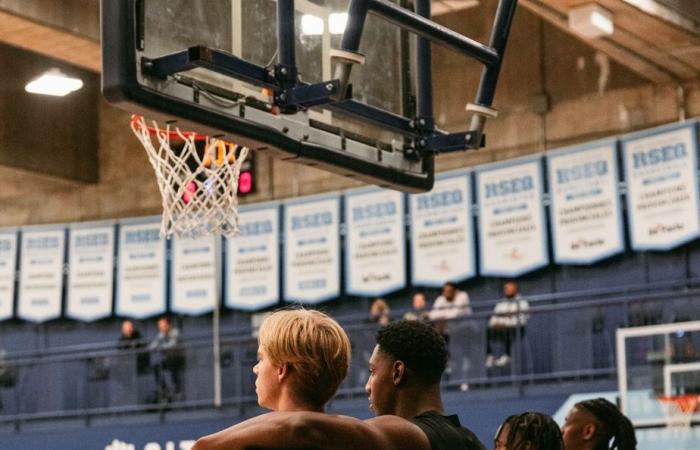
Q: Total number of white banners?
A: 12